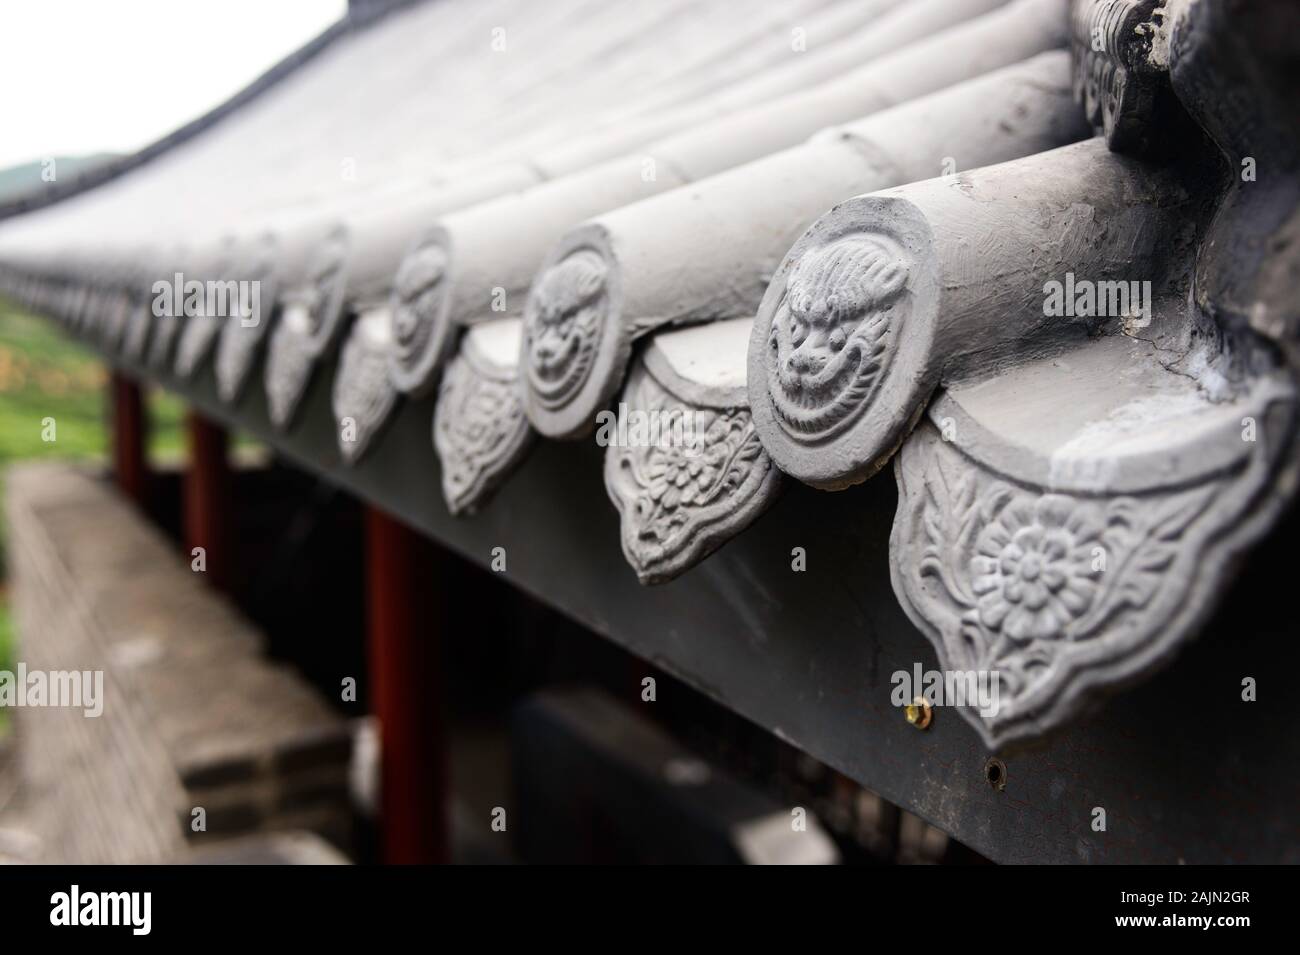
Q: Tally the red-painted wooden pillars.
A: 3